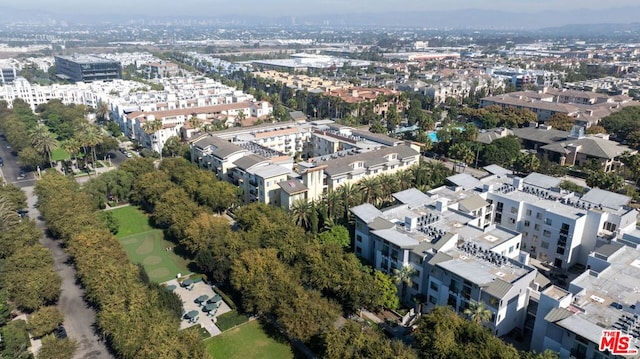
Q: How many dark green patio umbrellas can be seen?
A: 6